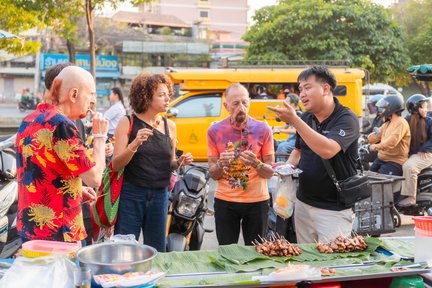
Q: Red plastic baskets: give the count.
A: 1